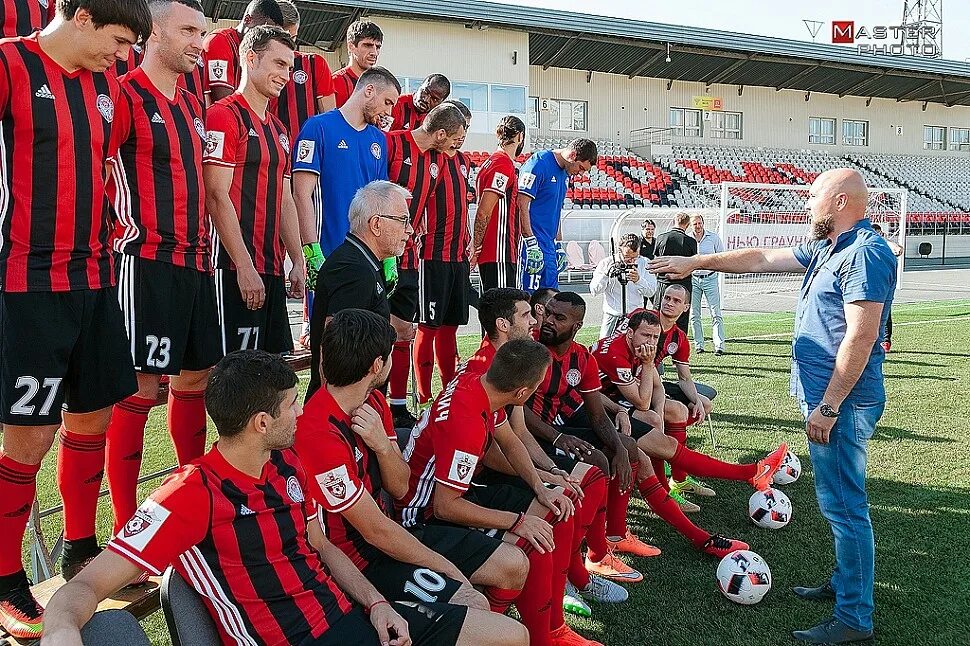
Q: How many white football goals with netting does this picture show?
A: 1